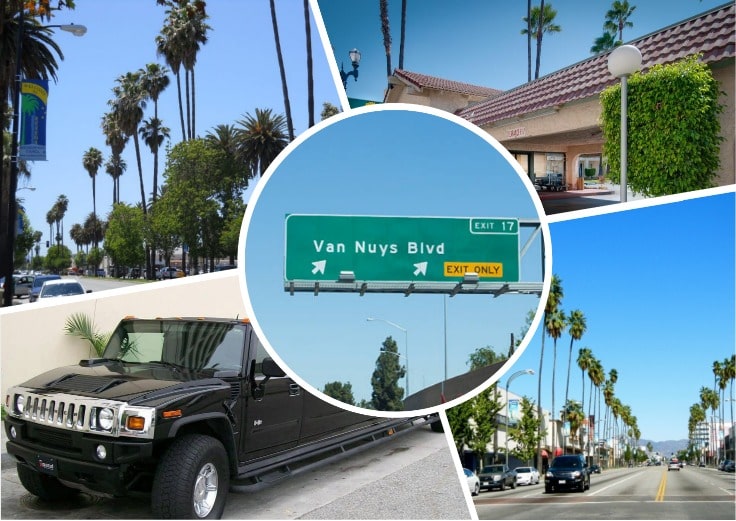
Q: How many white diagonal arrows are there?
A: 2